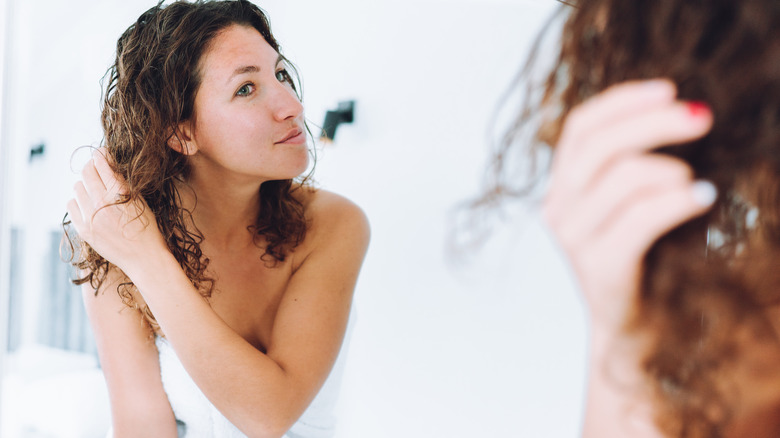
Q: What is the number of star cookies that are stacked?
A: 0